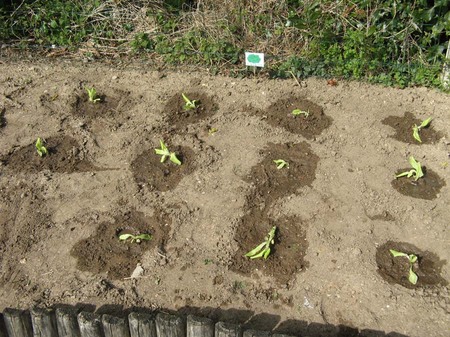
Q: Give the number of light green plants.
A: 11